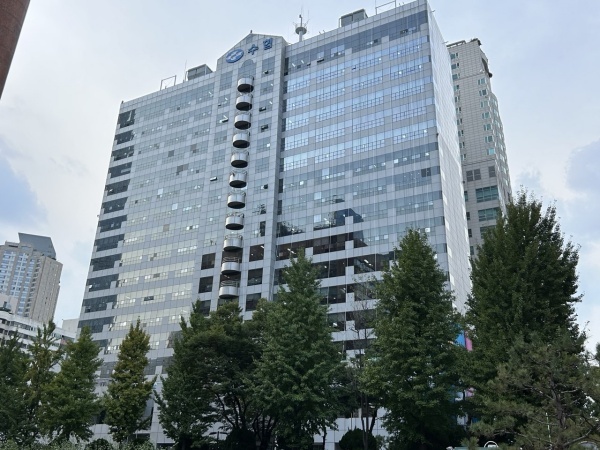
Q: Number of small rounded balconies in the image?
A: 11